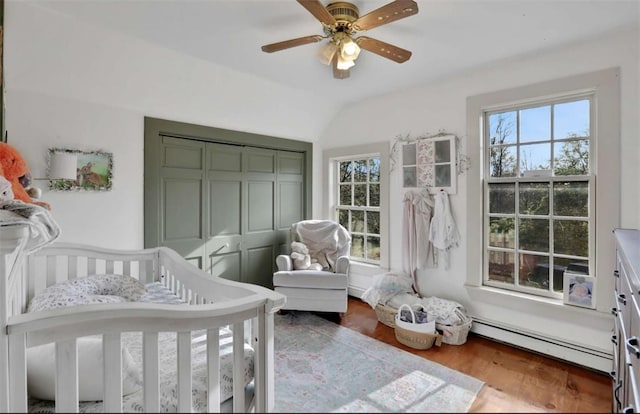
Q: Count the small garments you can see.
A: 3